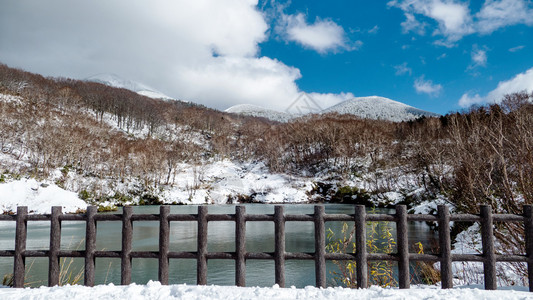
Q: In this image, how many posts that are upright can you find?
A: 14